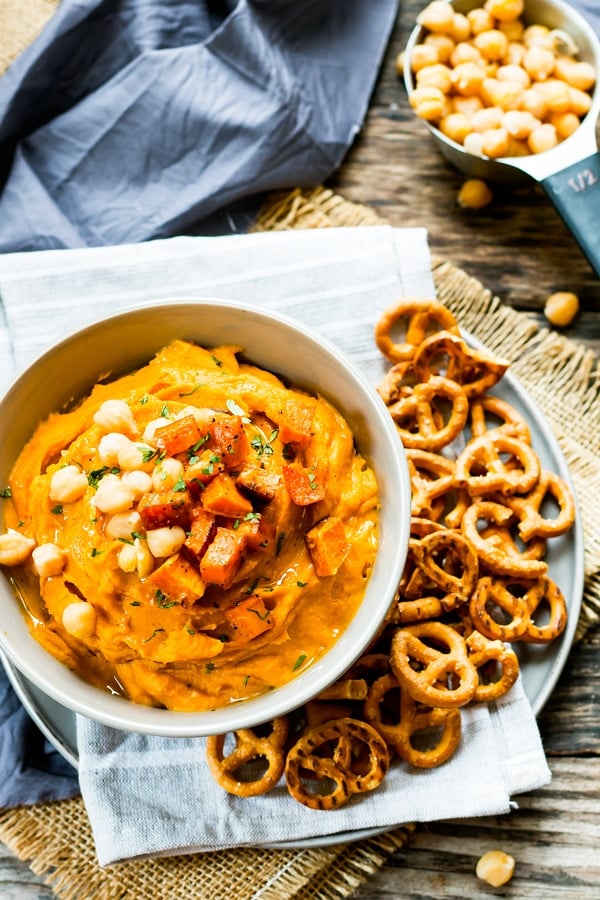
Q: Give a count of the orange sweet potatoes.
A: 14